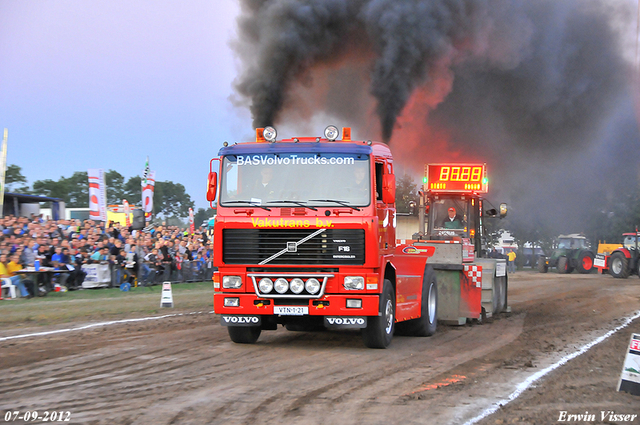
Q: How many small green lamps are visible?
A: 2